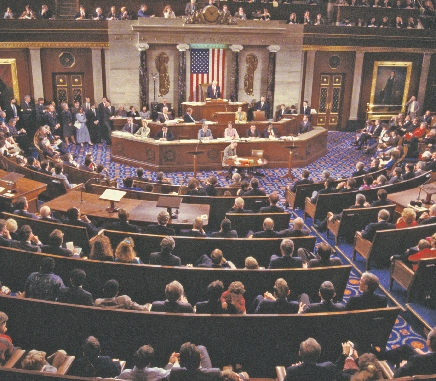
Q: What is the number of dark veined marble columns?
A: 4